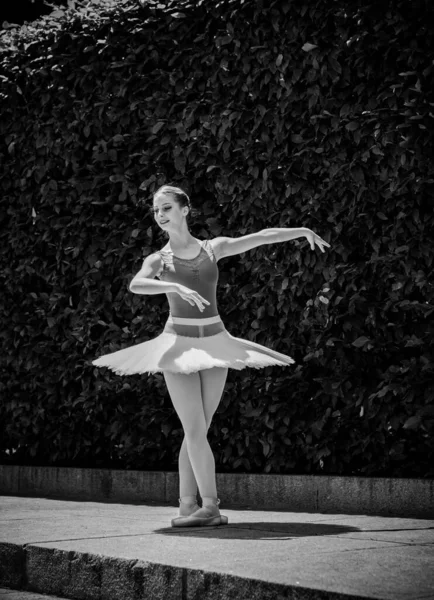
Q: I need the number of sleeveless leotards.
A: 1